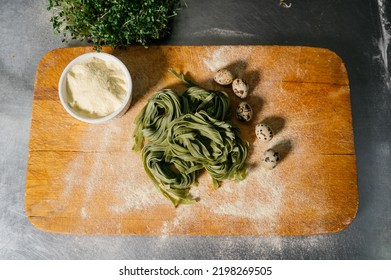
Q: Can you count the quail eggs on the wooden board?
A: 5